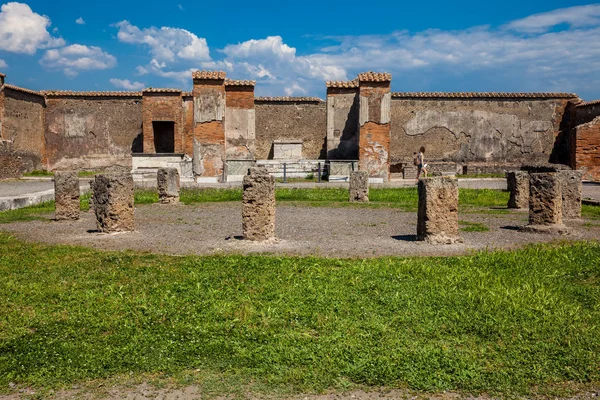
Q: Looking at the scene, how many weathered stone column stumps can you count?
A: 9